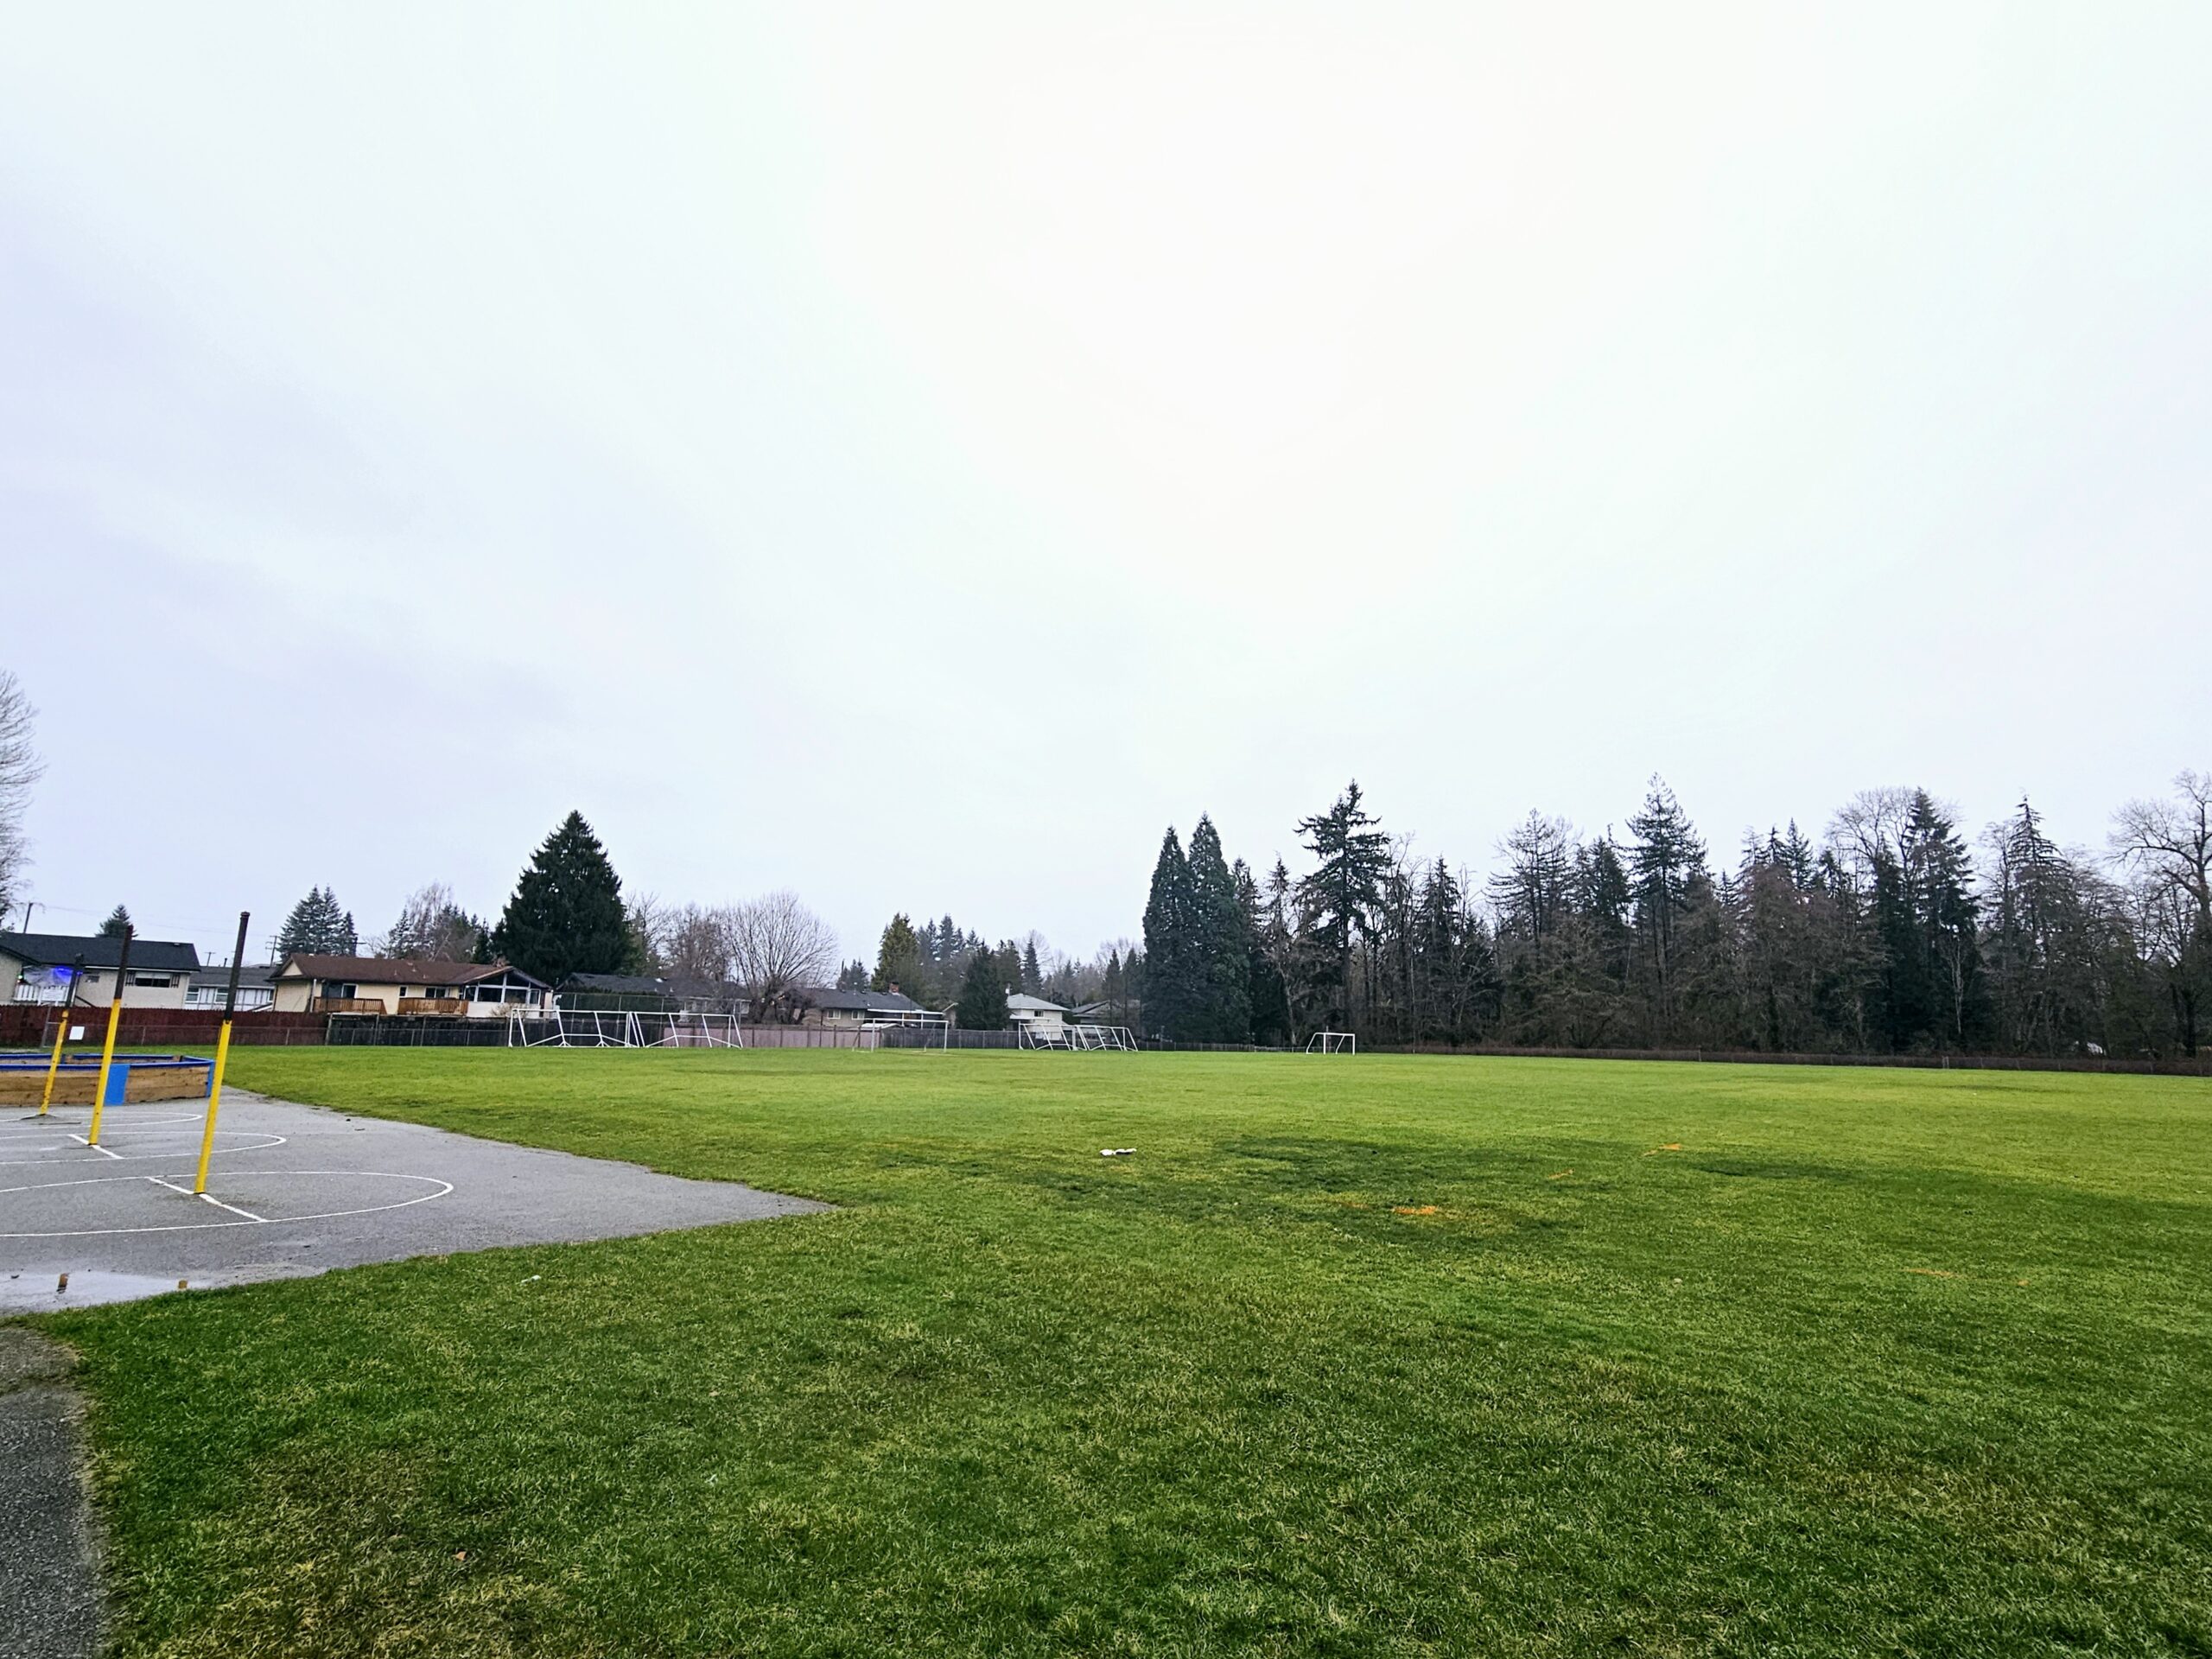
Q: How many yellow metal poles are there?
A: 3